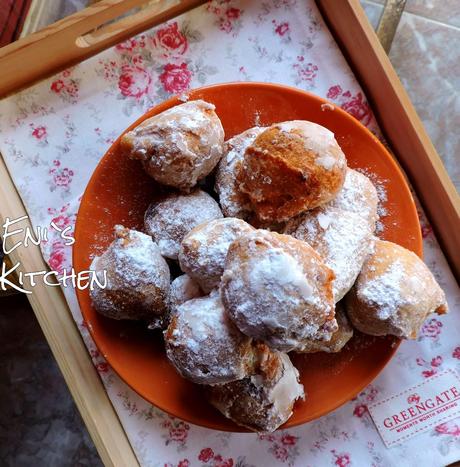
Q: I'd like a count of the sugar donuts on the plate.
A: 13